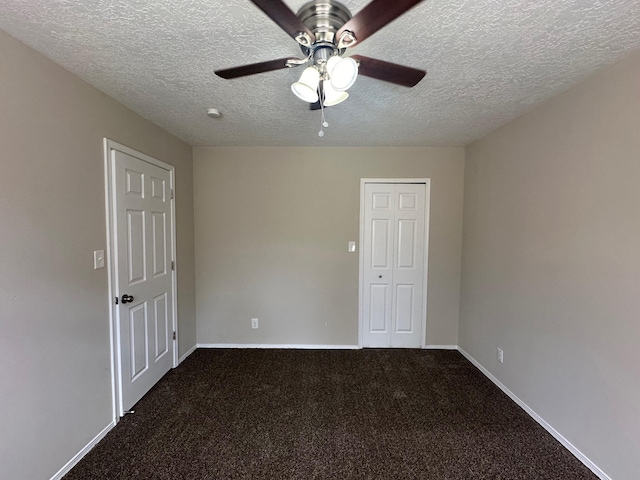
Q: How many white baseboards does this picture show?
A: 5